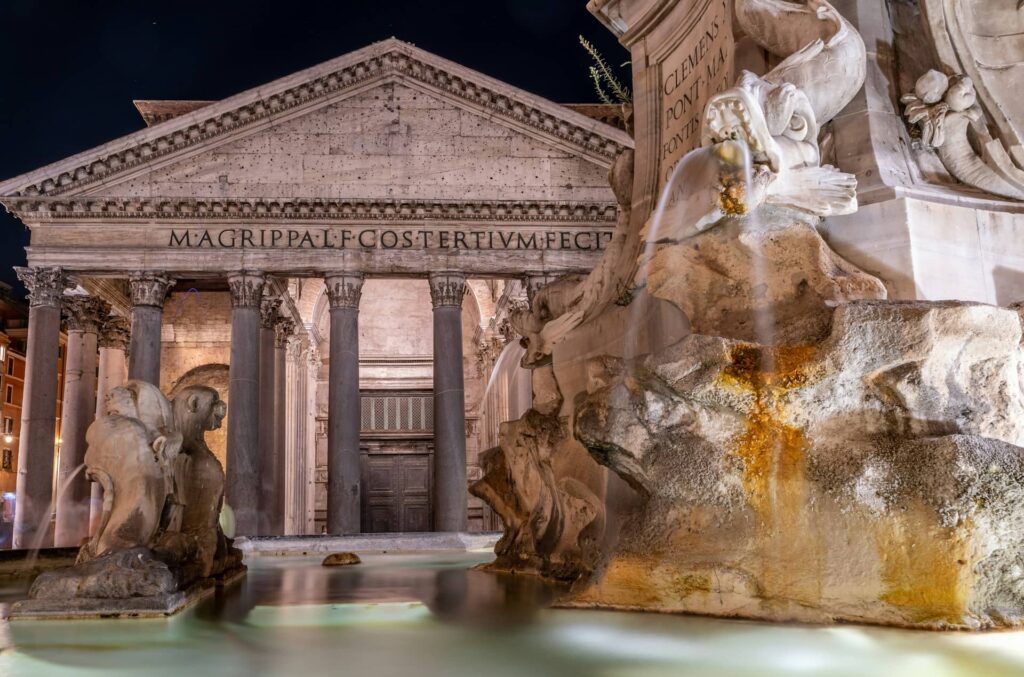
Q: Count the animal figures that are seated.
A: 2